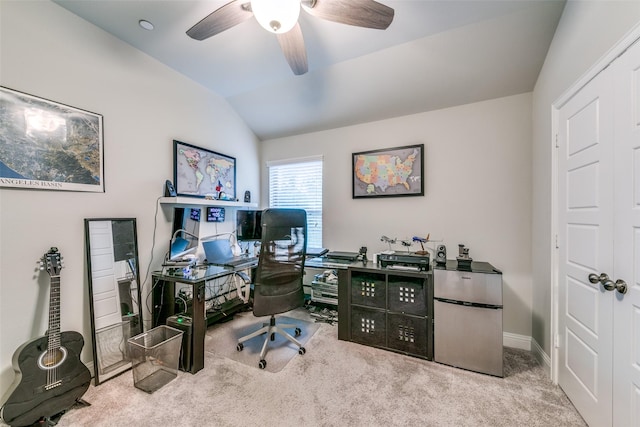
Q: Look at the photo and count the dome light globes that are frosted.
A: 1